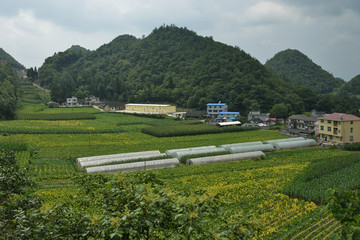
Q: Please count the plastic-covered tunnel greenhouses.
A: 10